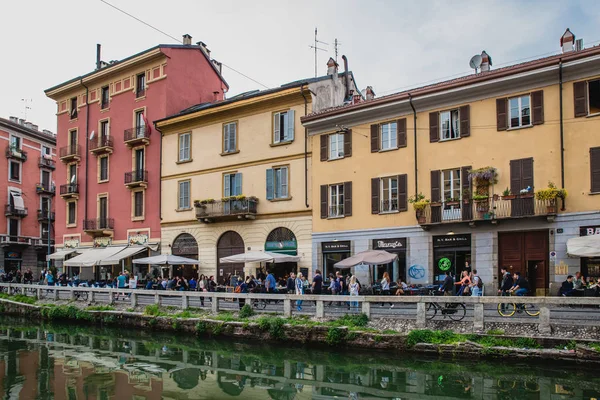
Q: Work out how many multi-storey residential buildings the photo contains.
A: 4